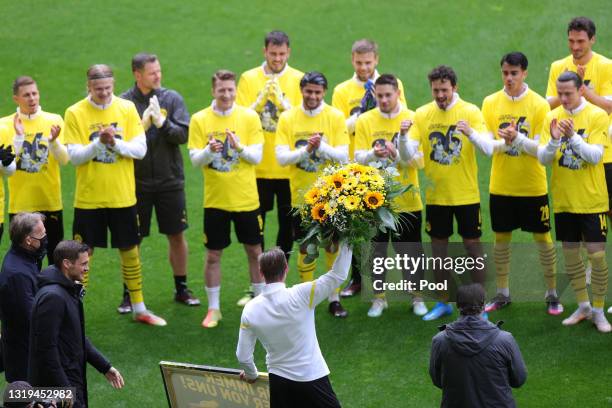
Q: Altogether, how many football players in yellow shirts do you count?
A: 11